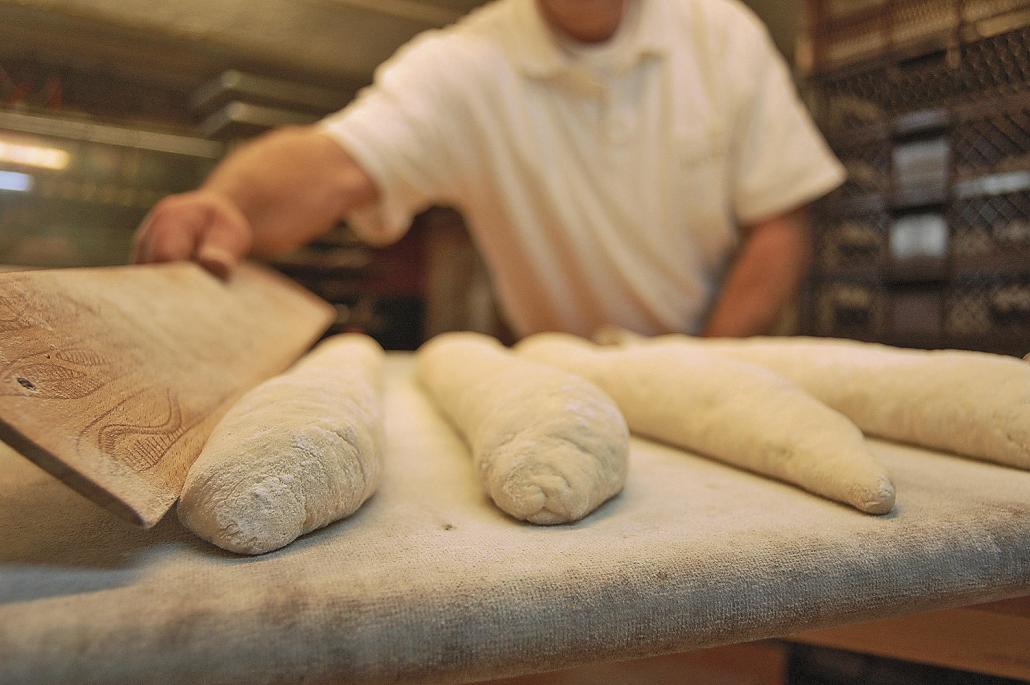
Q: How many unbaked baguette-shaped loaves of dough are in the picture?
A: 4